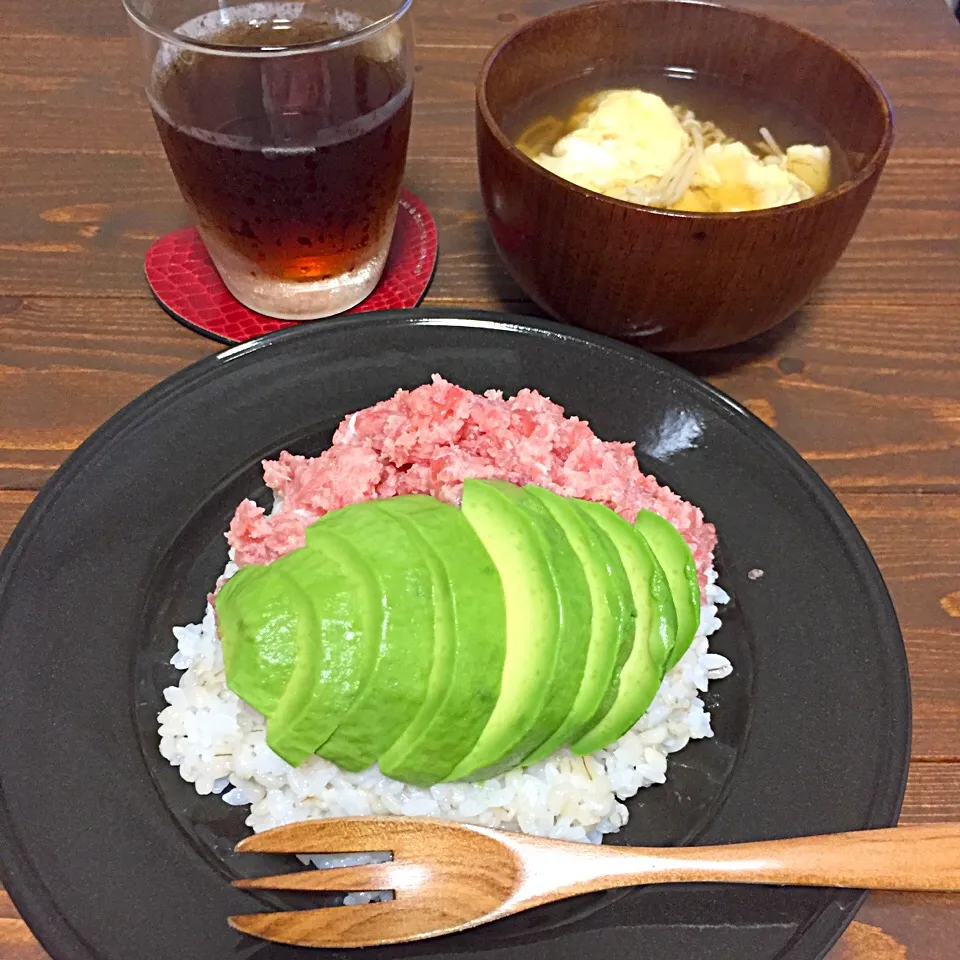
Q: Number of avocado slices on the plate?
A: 8